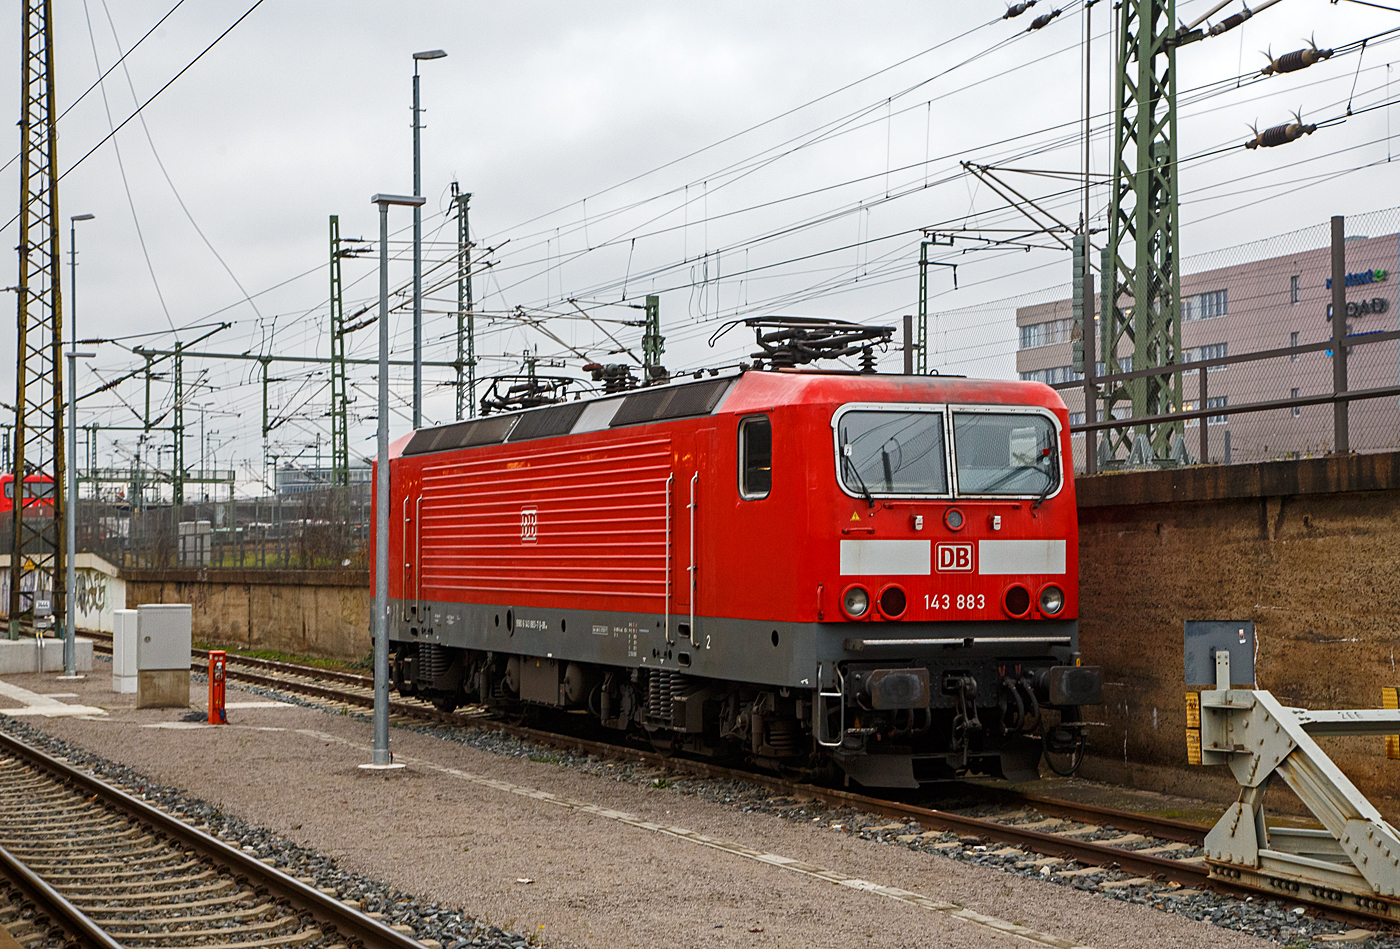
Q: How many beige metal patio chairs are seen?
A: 0